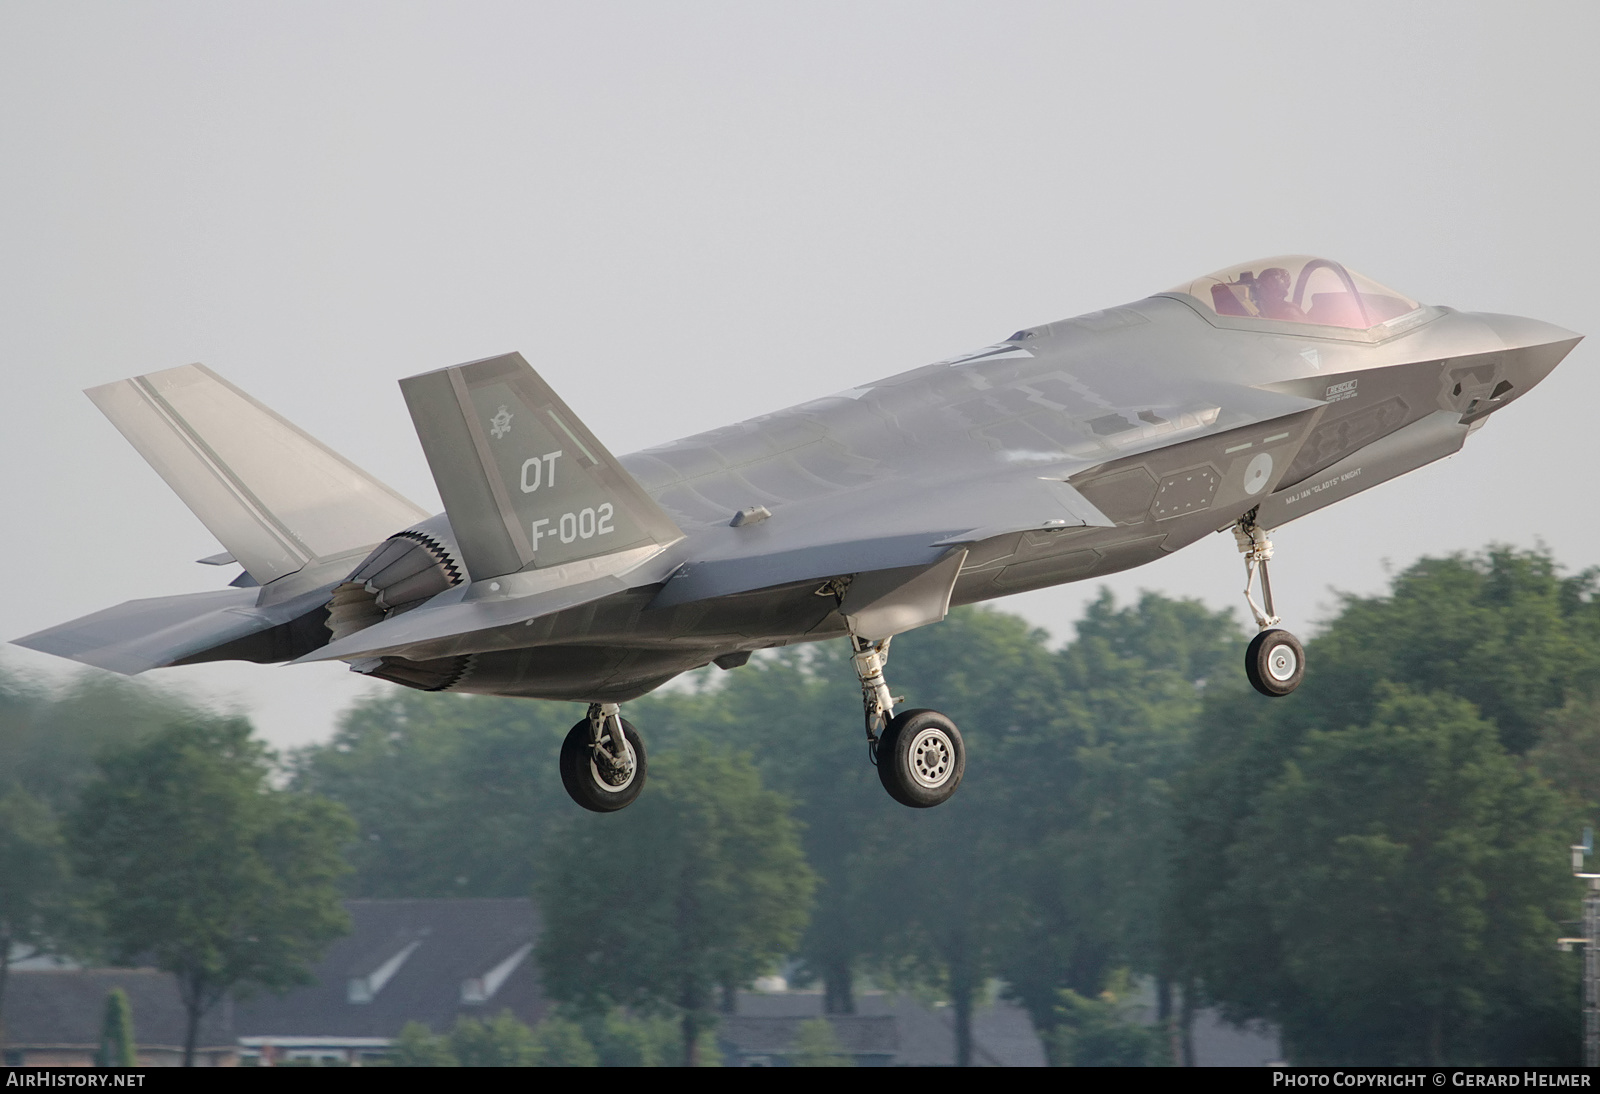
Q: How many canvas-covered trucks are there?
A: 0